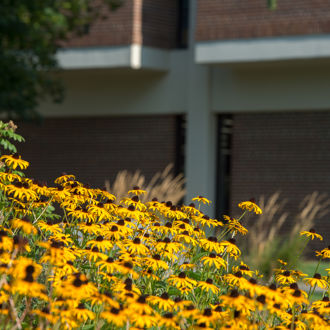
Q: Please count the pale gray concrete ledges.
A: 2